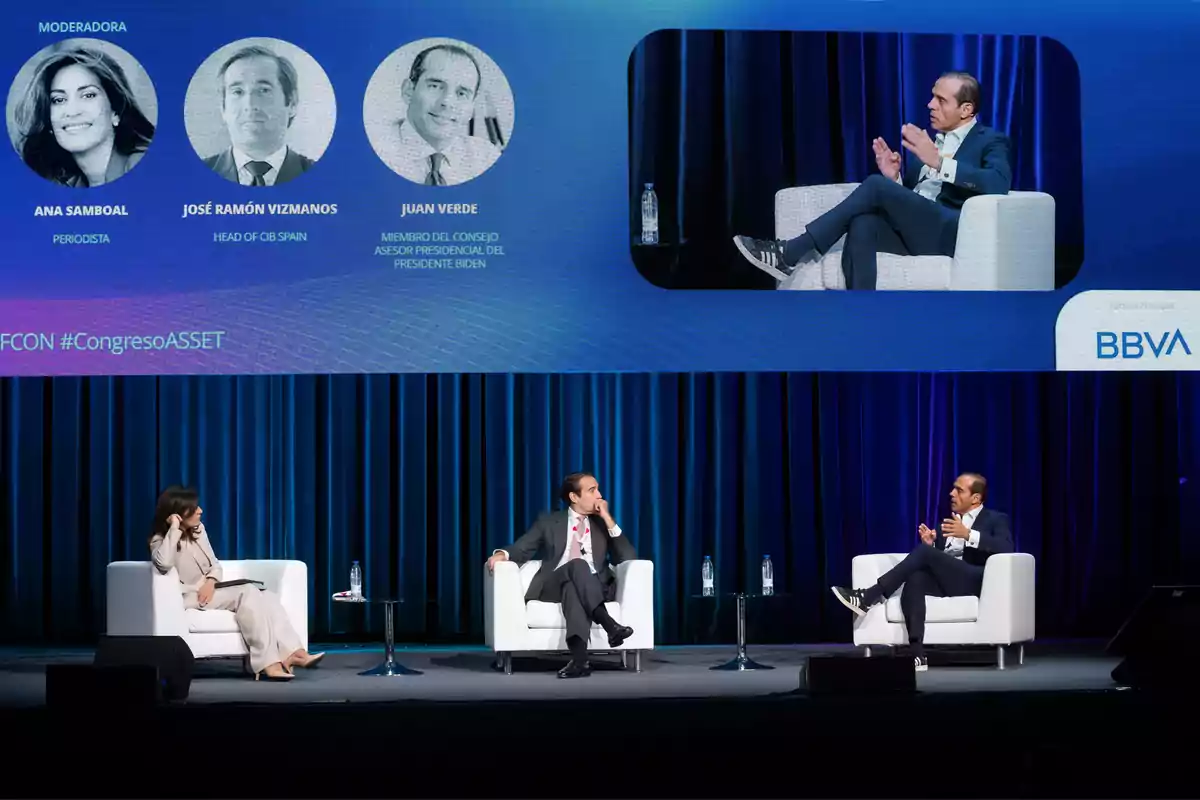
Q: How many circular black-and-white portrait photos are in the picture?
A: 3